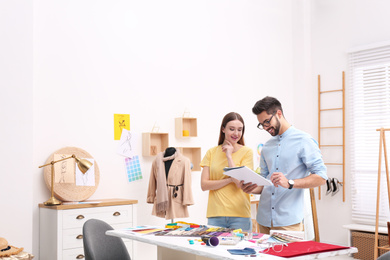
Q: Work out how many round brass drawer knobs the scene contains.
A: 4